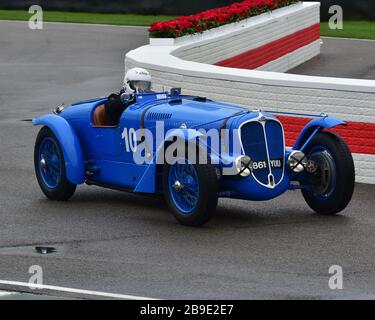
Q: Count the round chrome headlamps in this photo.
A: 2